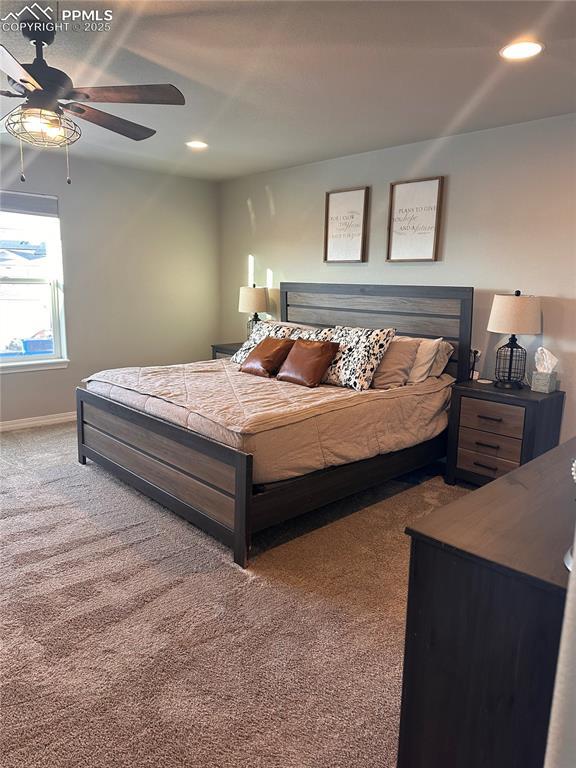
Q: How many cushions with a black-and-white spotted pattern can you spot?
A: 3